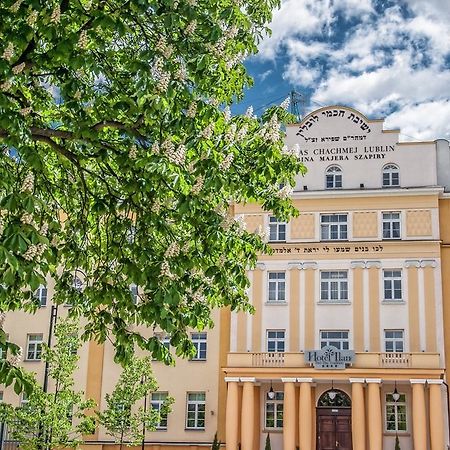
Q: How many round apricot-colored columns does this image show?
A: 8